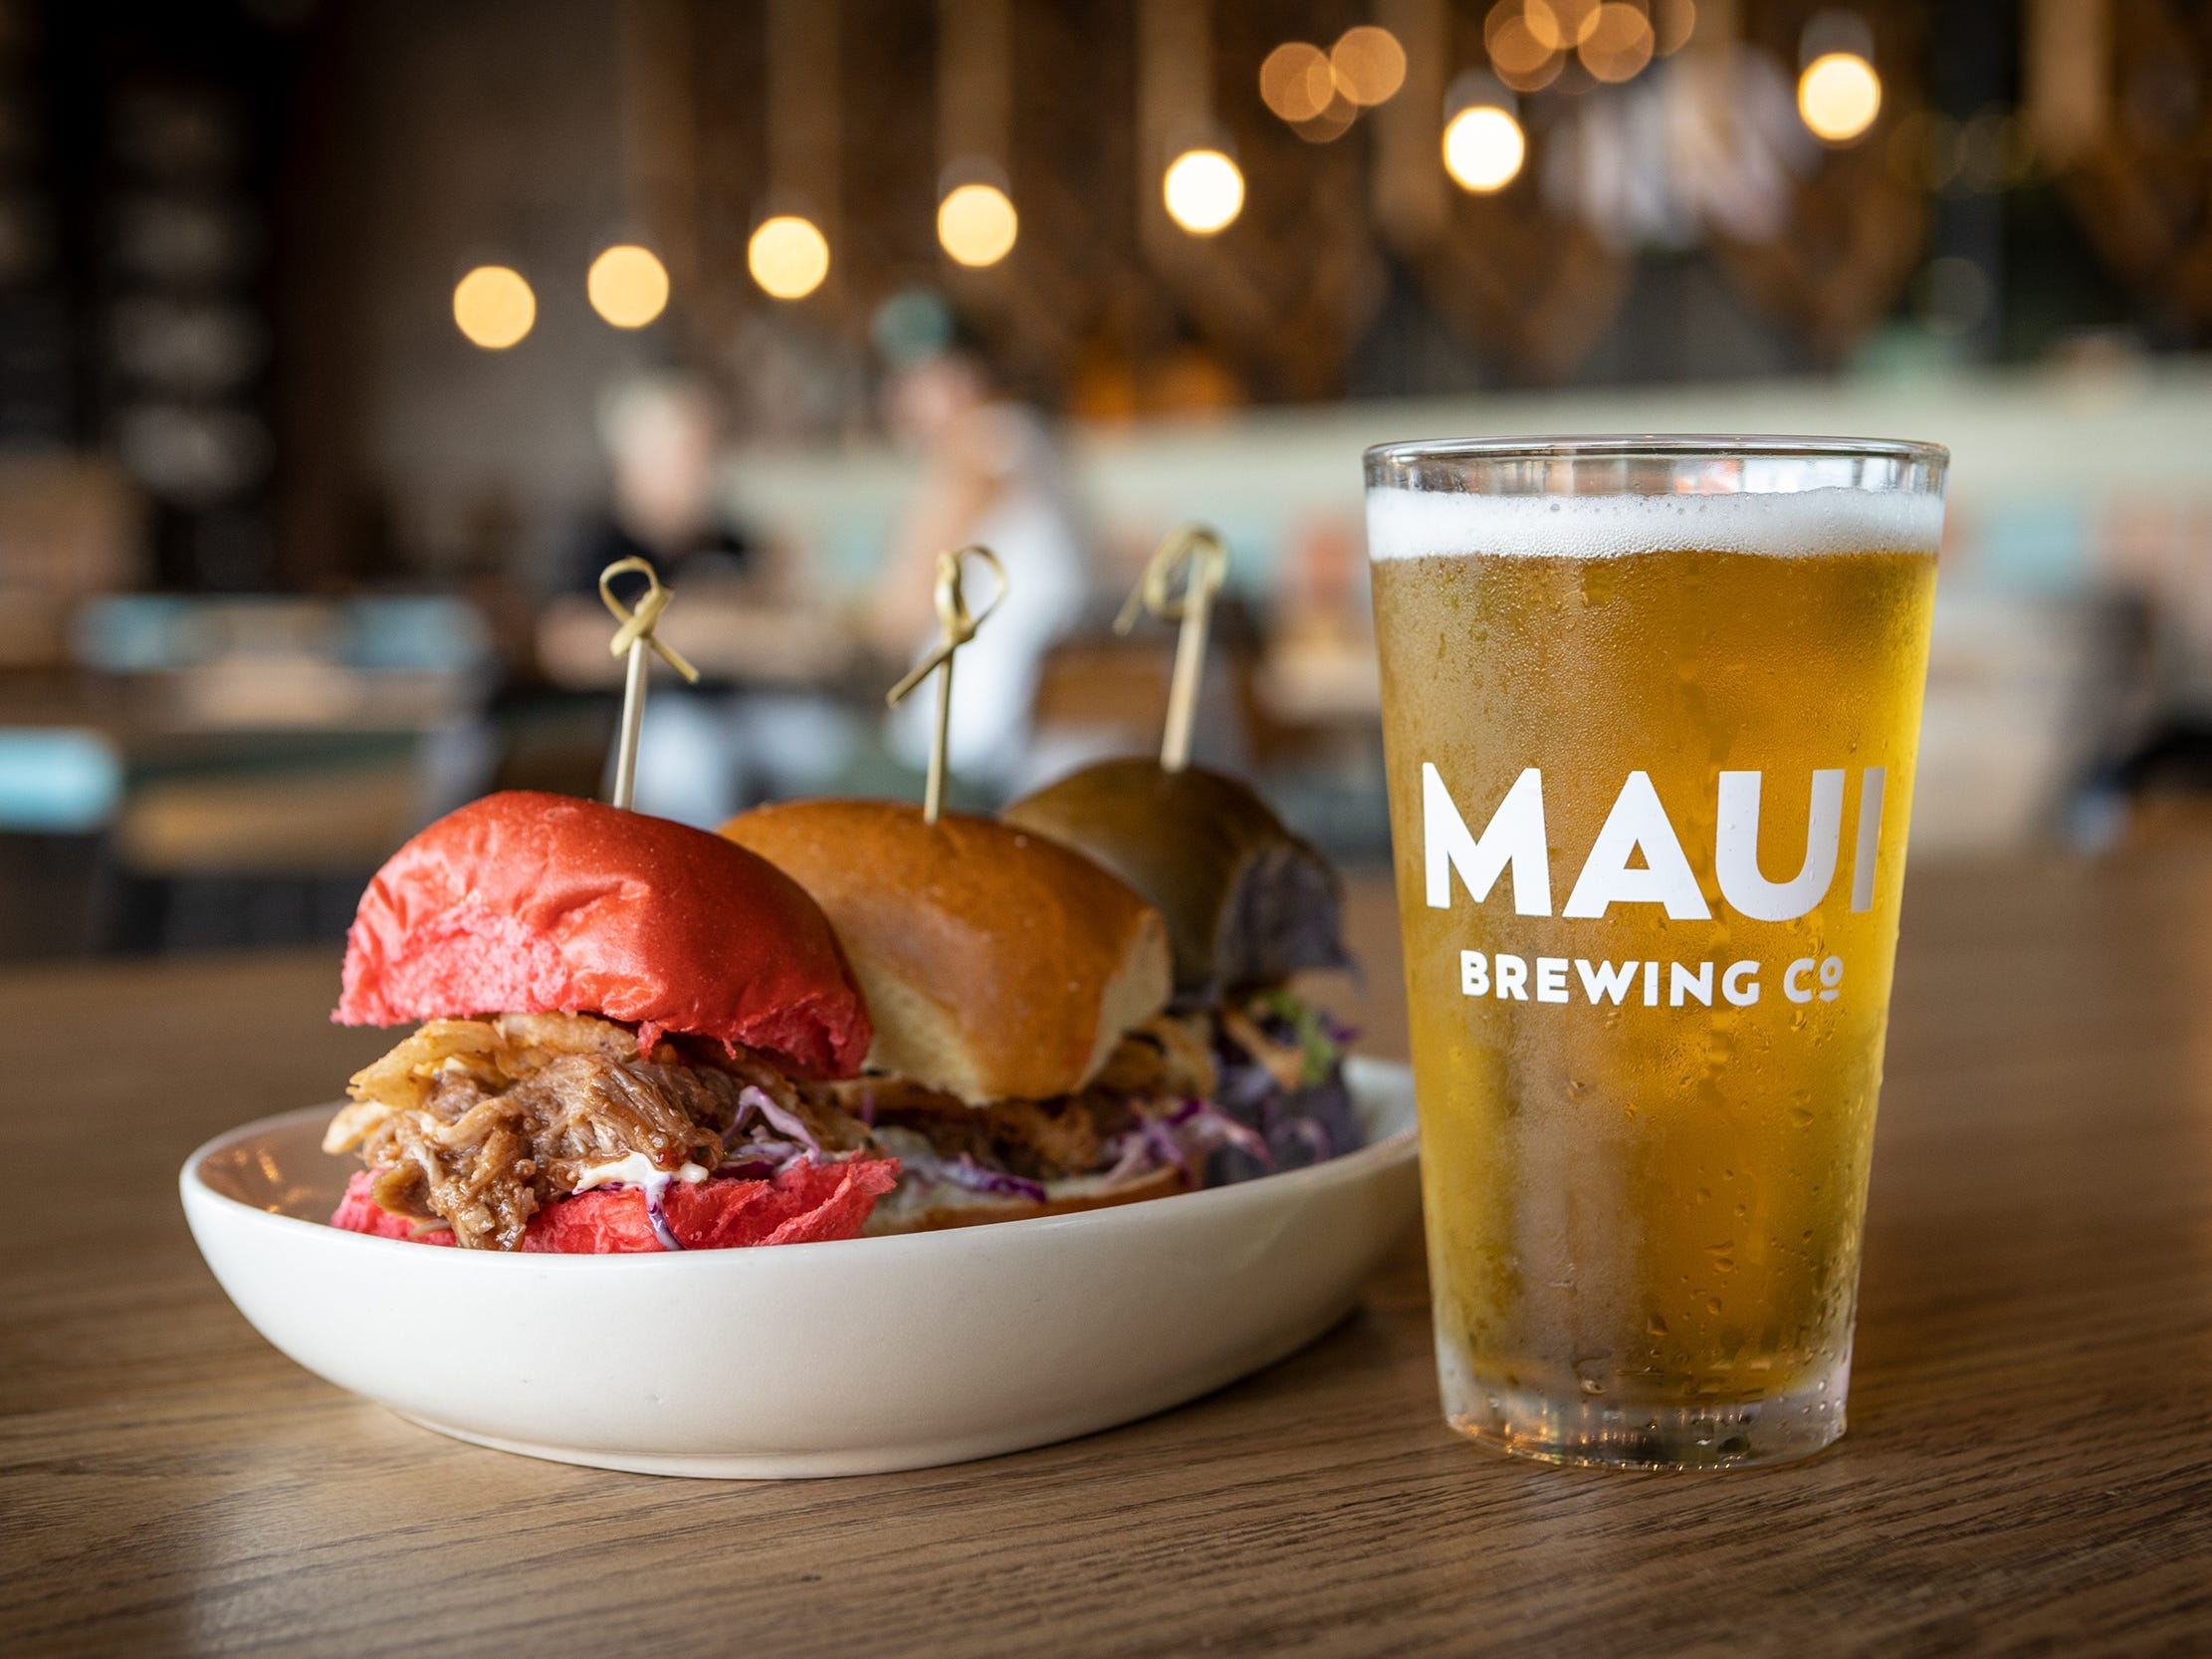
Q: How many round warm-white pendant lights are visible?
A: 7